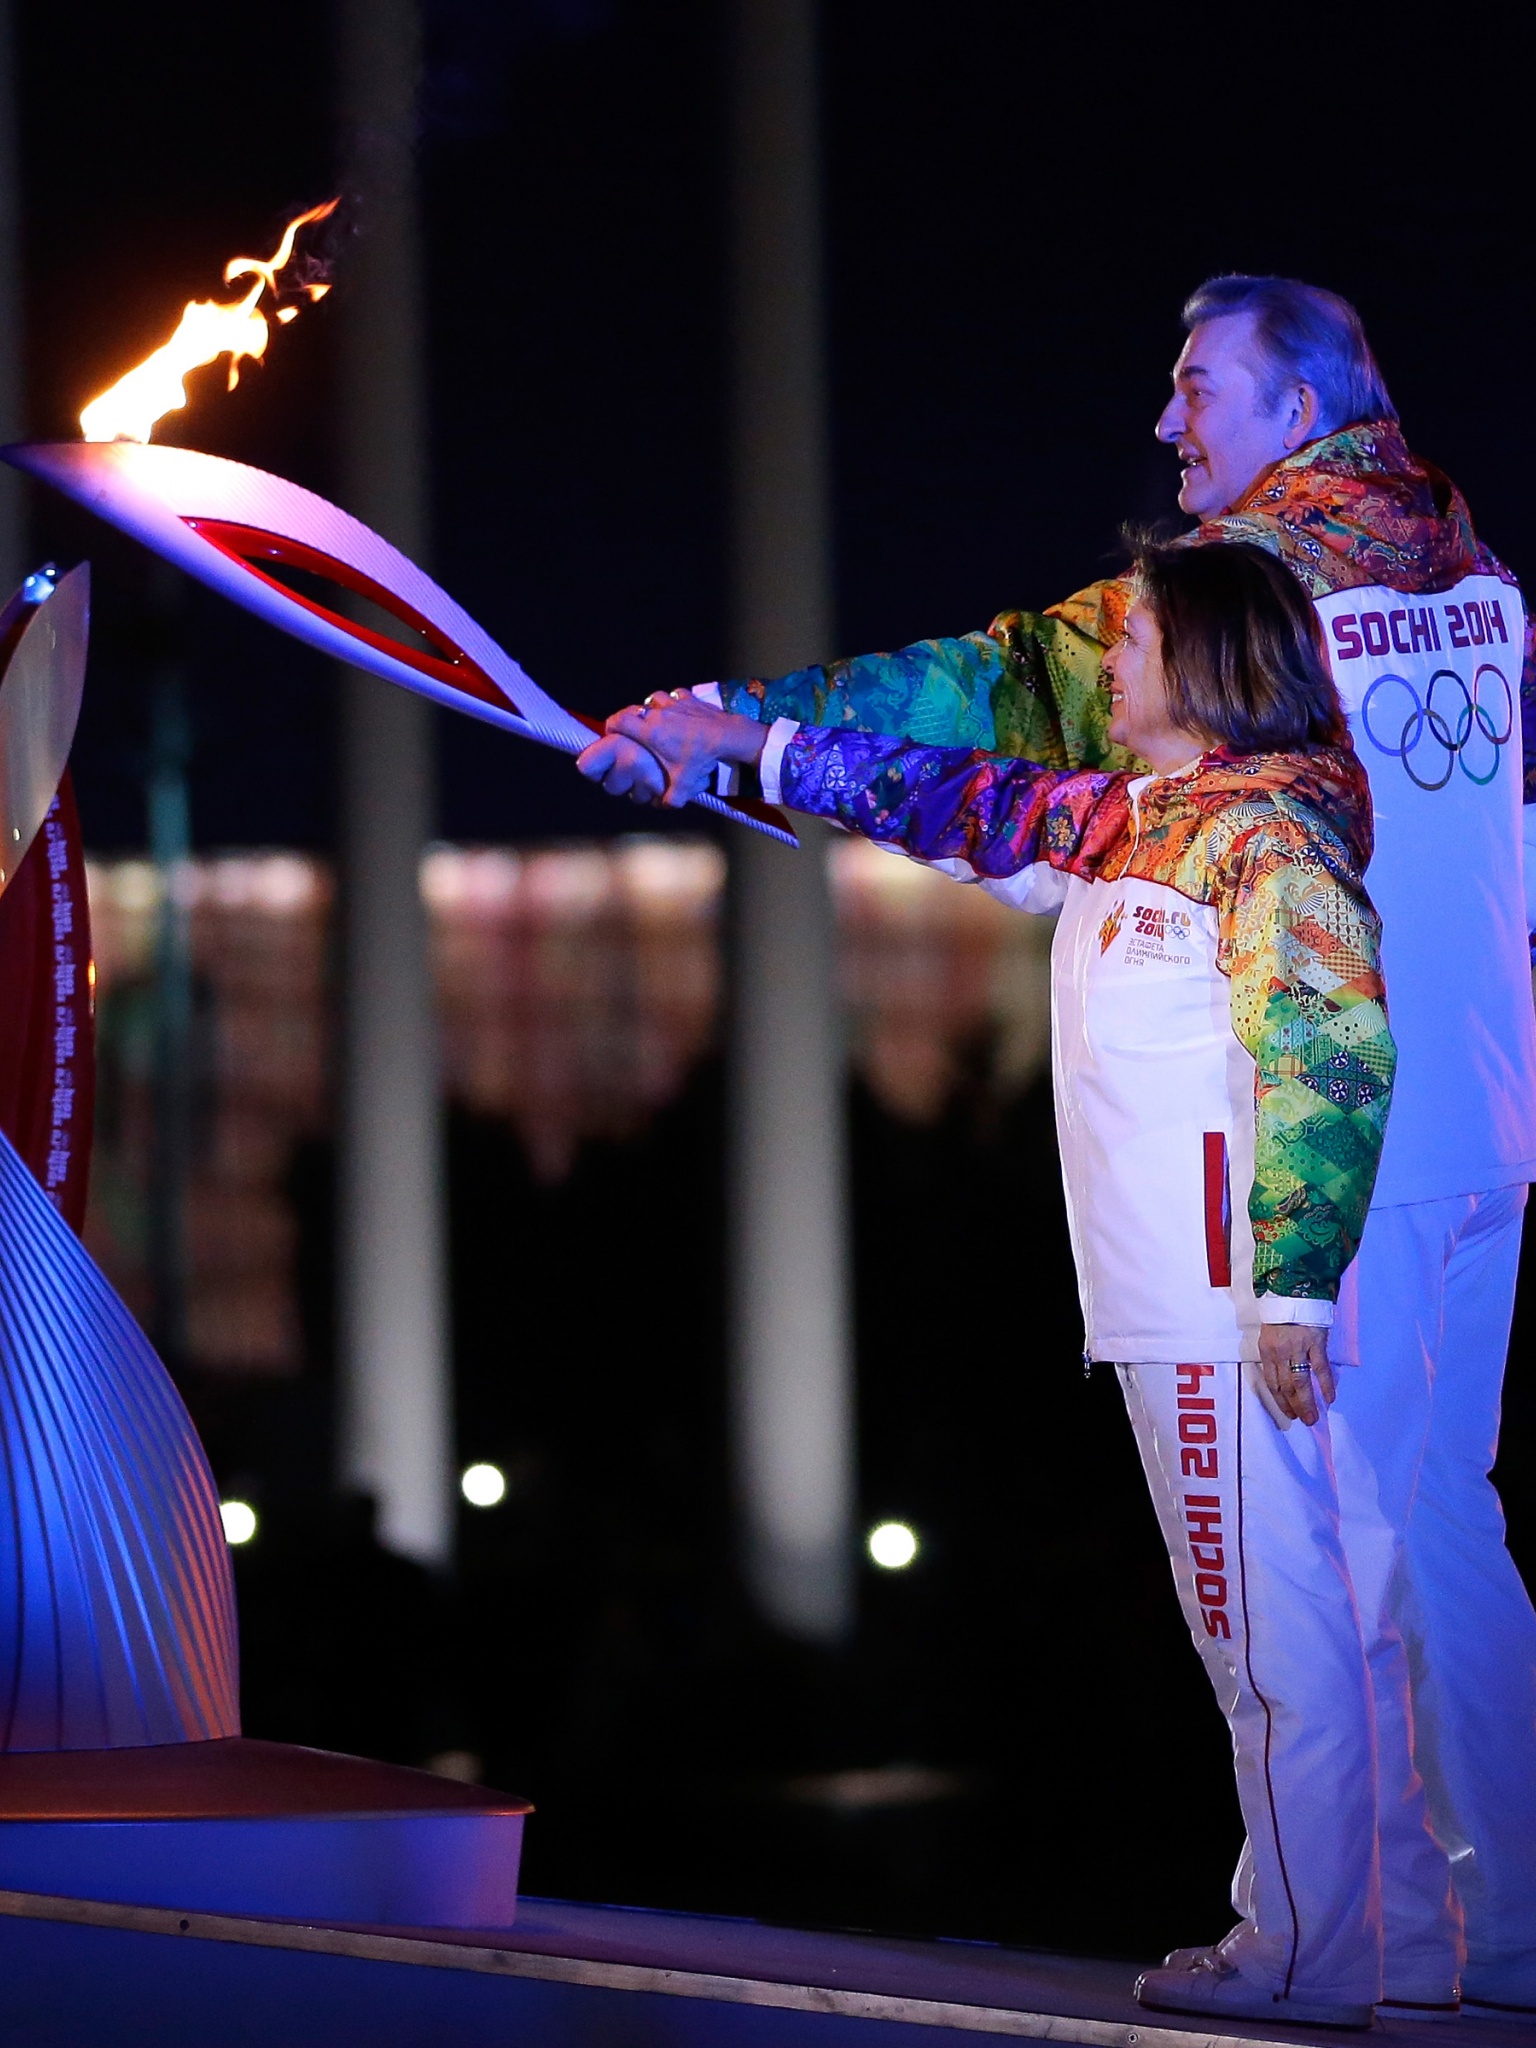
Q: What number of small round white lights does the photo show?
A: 3